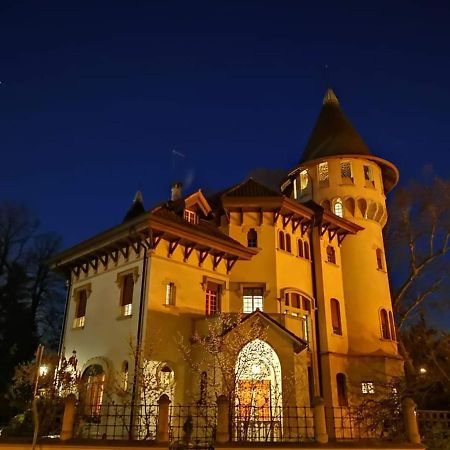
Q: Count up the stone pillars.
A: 5